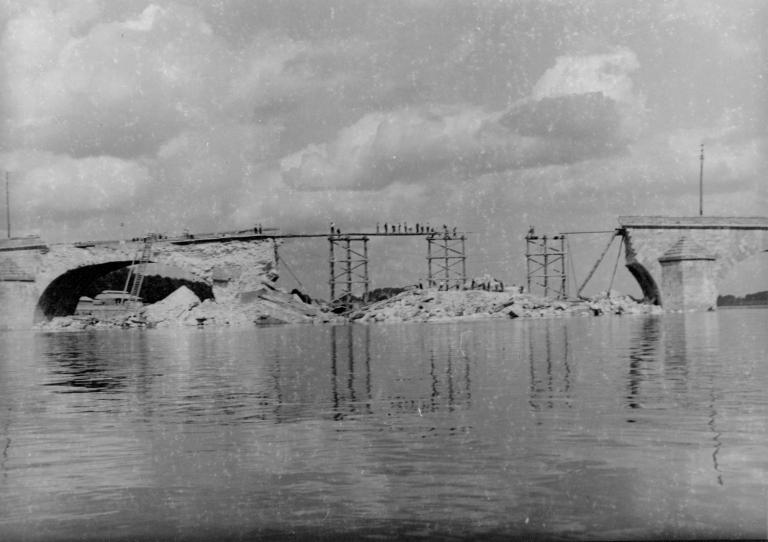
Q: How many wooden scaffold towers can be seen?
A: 3